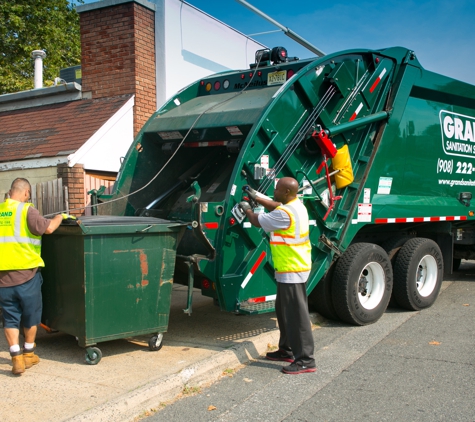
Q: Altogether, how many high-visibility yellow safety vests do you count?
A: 2